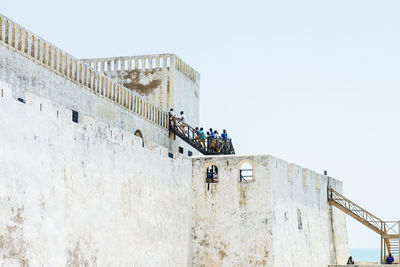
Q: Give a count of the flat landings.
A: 2